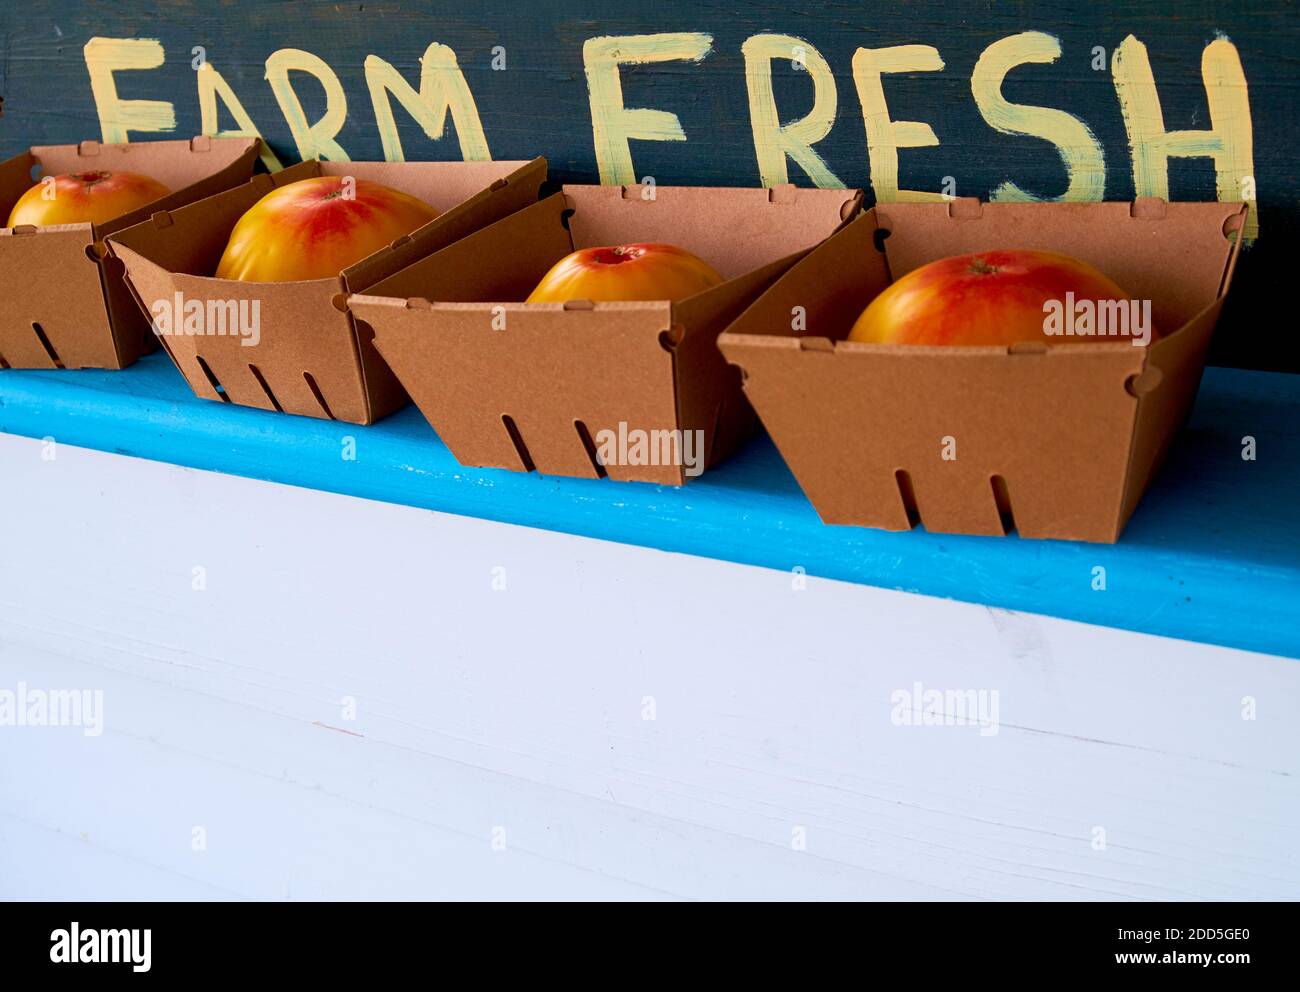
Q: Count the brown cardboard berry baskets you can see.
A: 4